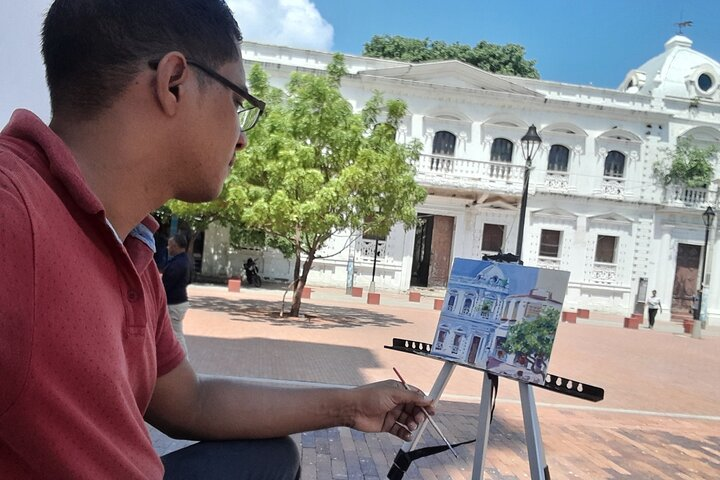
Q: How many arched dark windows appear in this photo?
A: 4